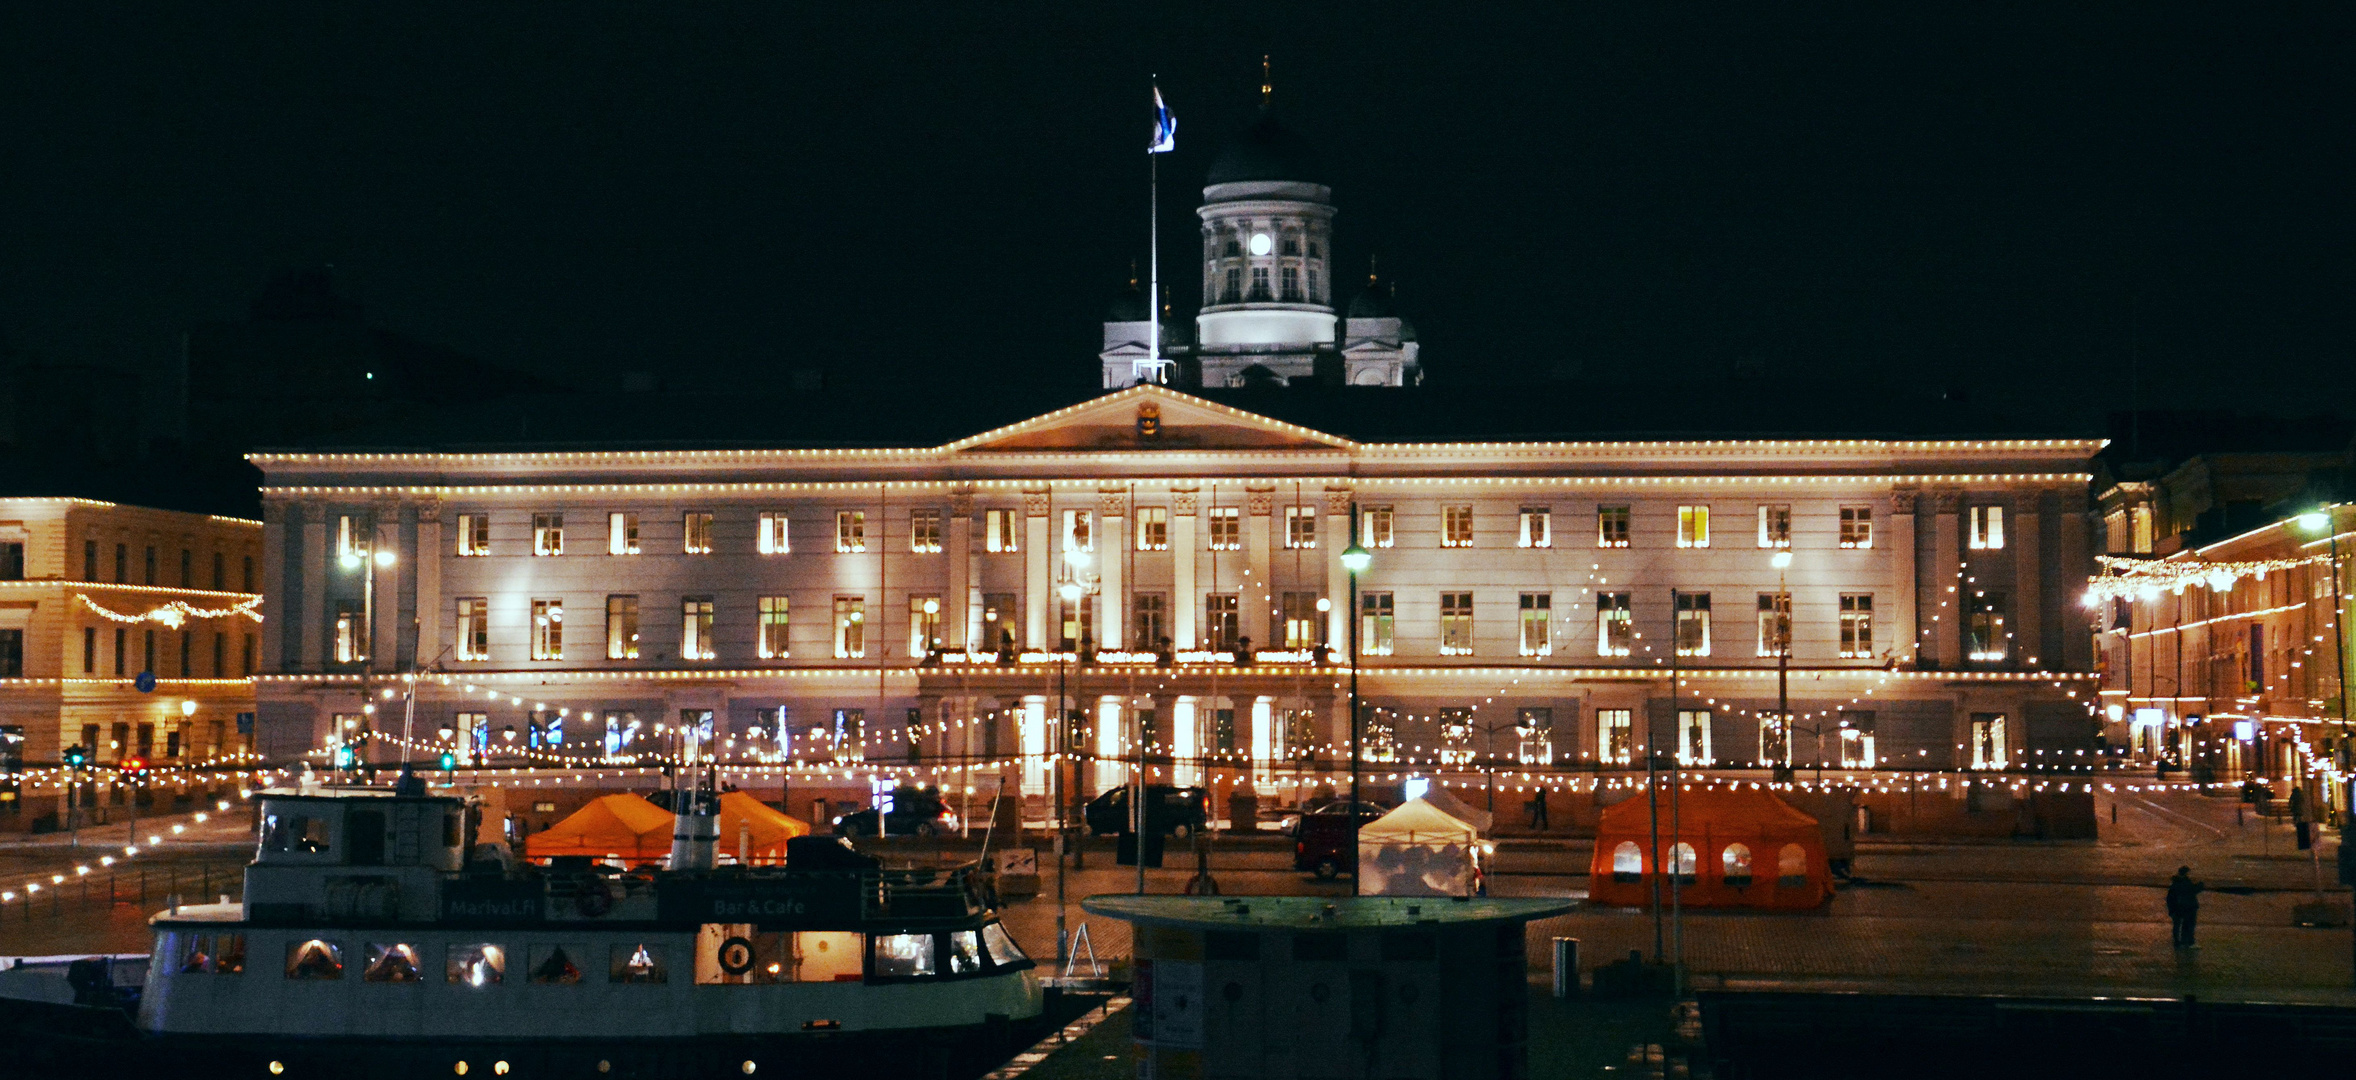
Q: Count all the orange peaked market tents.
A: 3